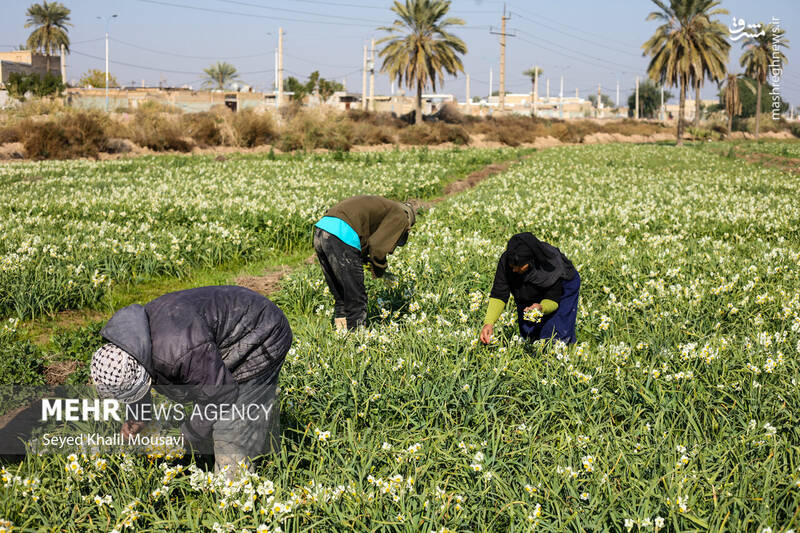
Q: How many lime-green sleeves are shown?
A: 2